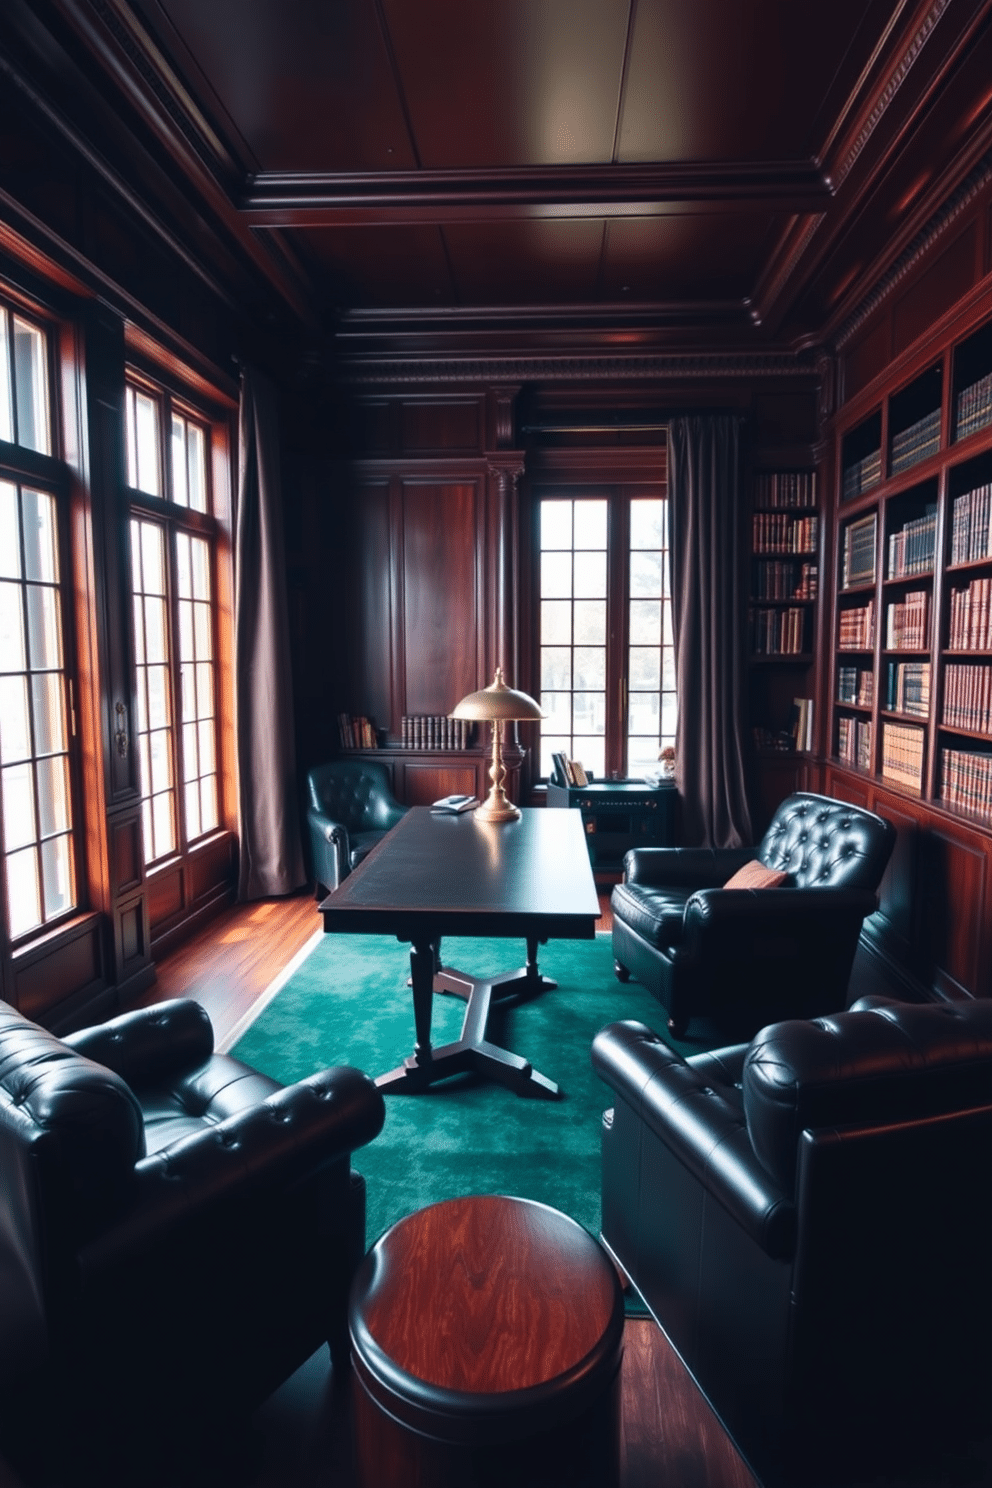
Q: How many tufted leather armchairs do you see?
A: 4